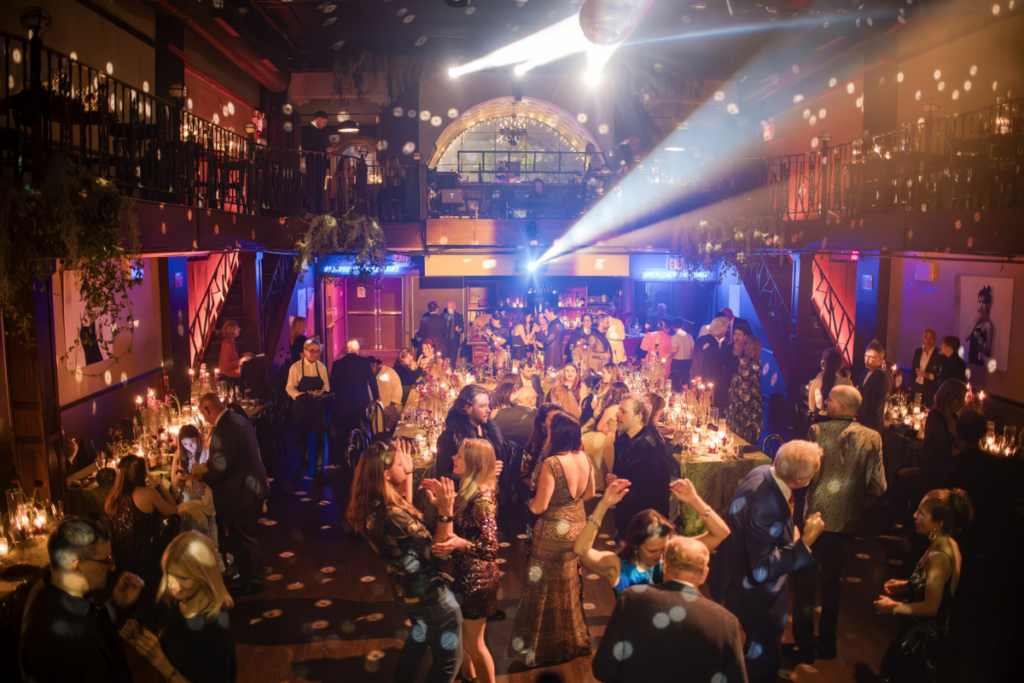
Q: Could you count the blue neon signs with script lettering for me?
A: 2